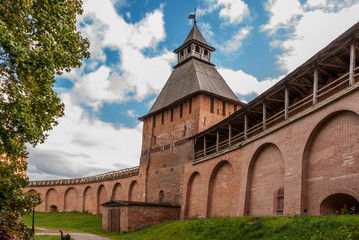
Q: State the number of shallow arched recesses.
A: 11